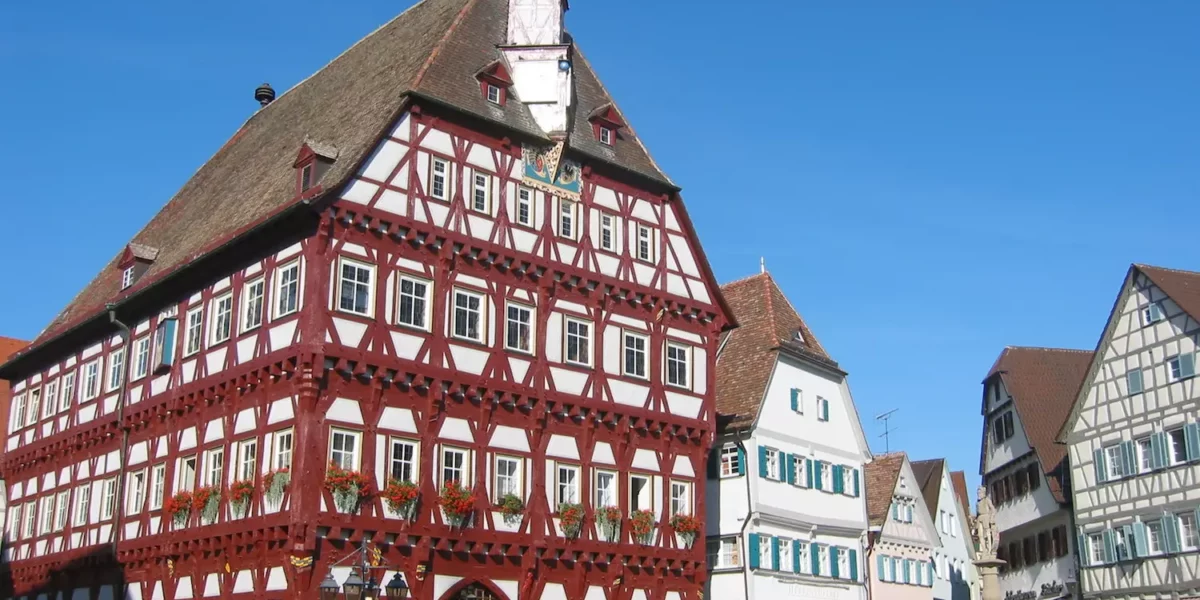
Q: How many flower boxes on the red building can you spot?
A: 12